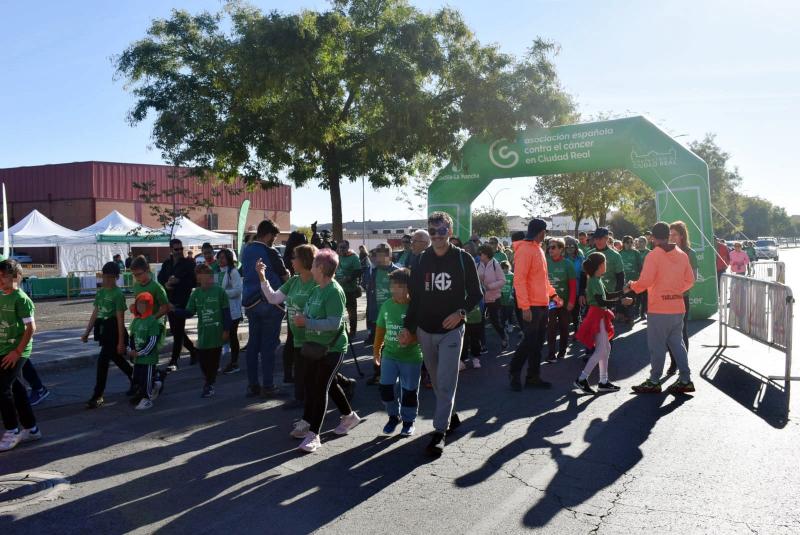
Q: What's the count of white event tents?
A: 3